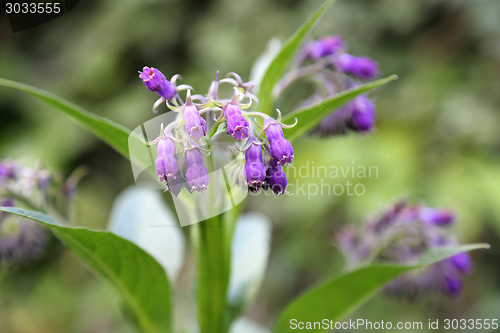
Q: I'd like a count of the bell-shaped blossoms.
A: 8